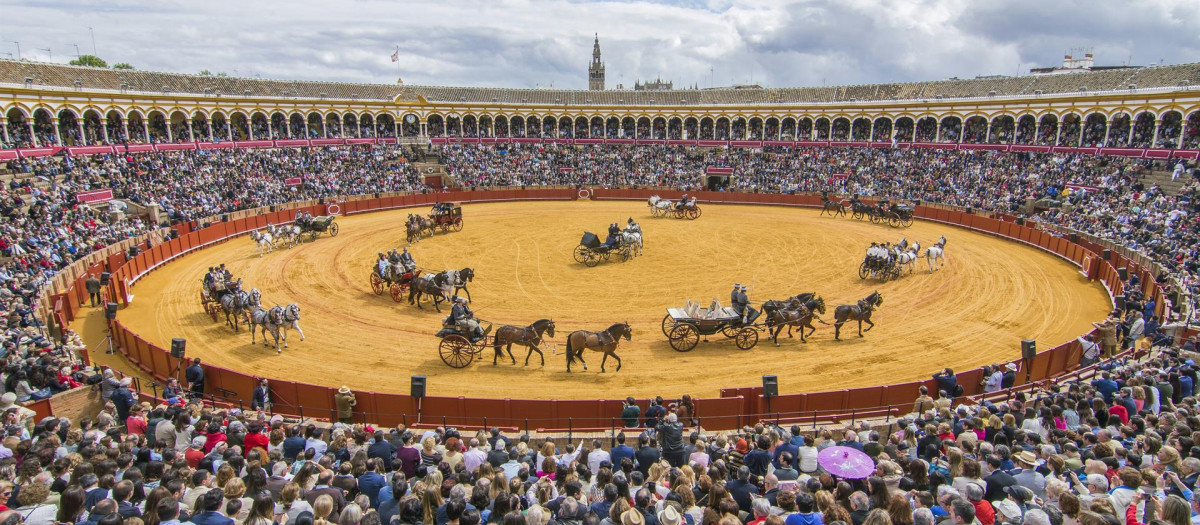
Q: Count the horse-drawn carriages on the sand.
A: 10